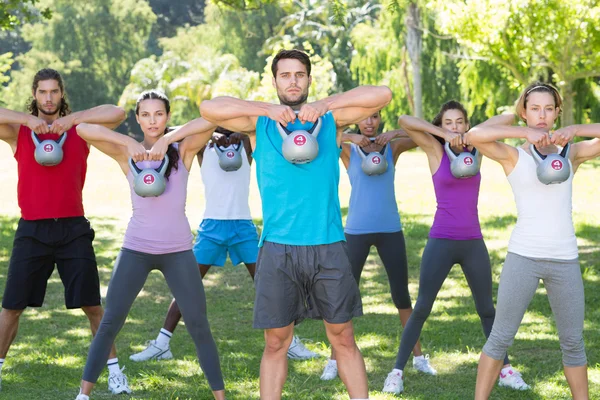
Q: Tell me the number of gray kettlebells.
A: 7